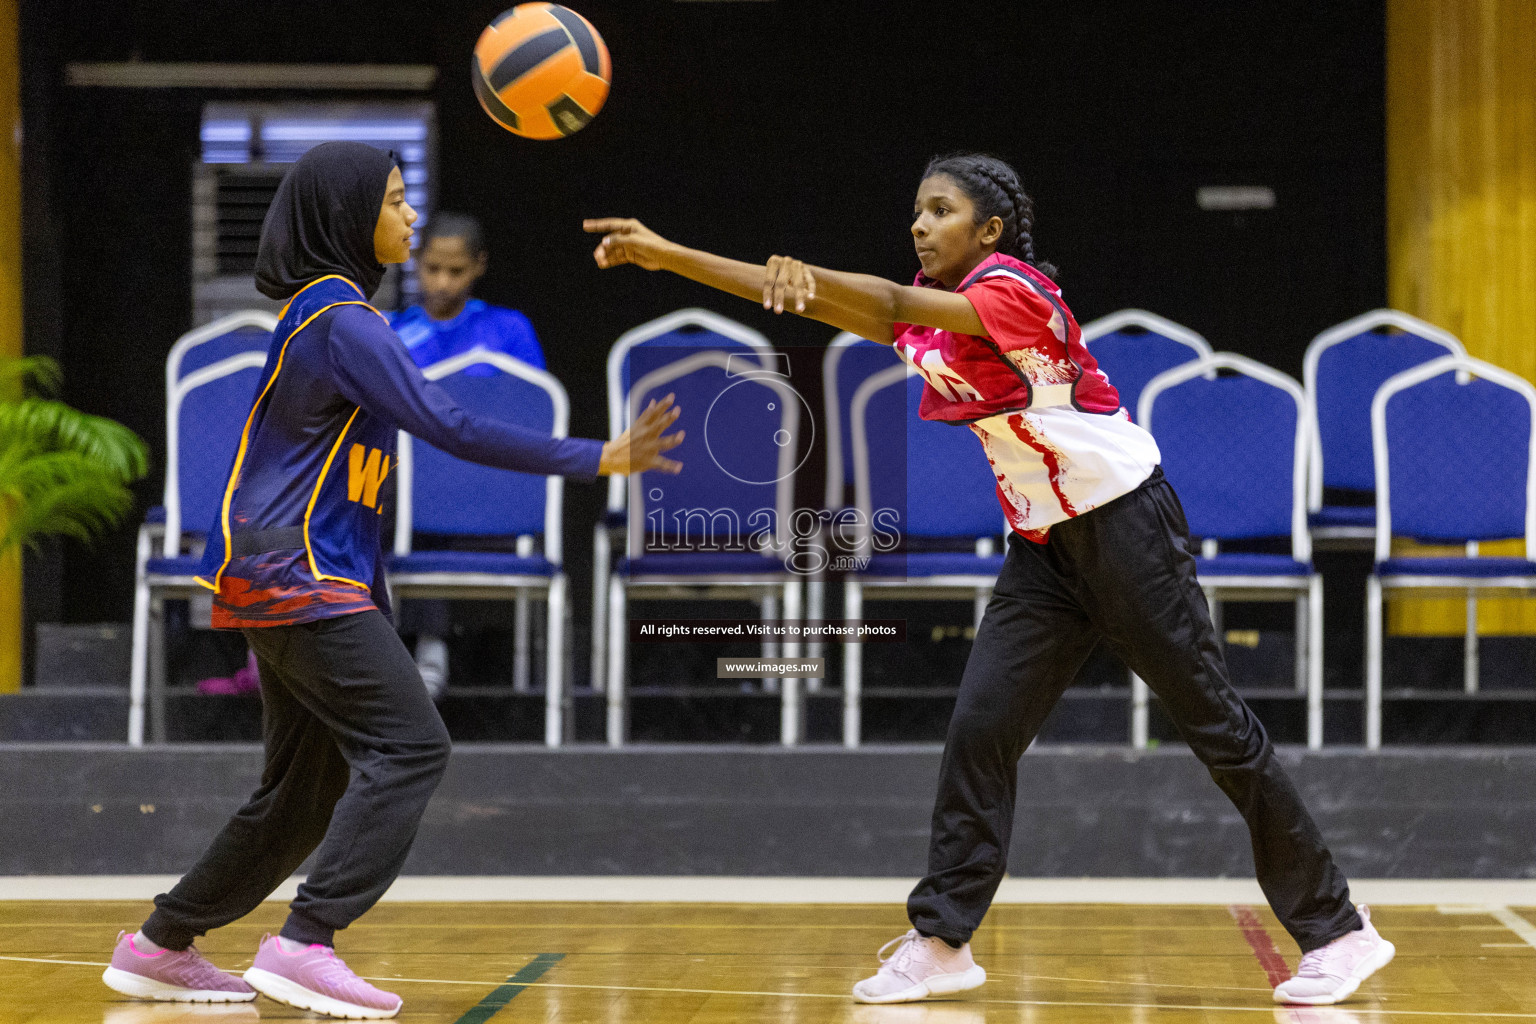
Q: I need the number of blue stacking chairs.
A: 11